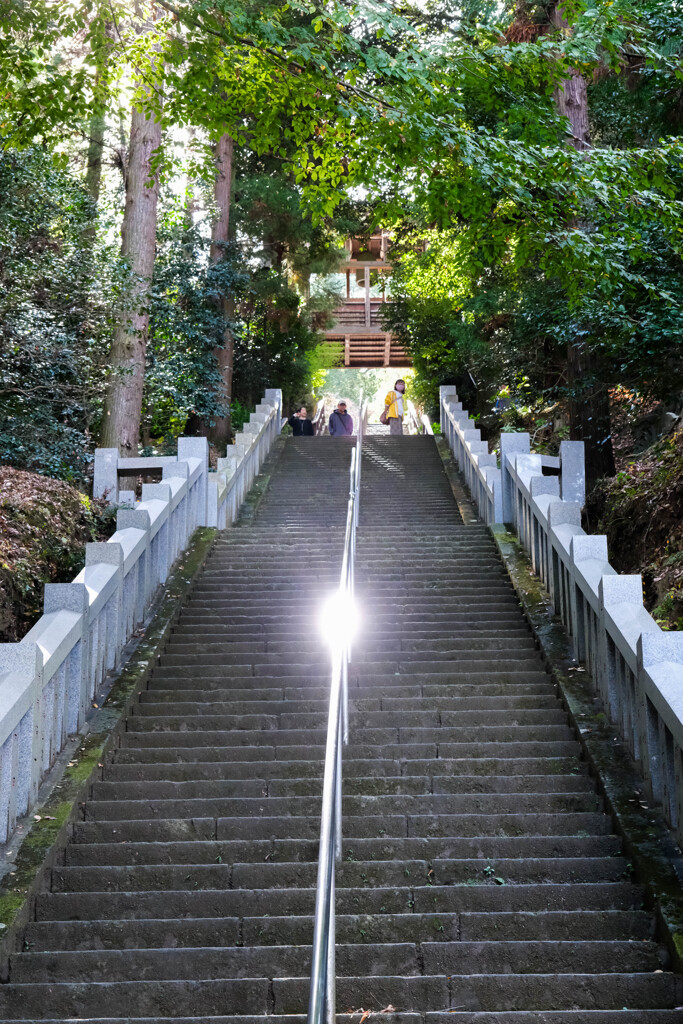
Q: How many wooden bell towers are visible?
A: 1